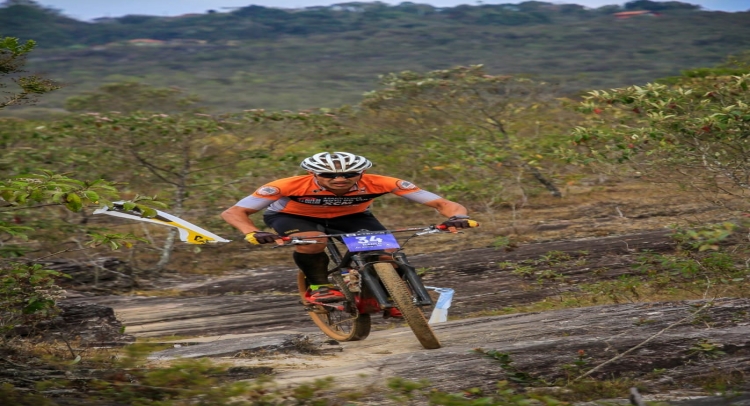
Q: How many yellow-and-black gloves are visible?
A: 2